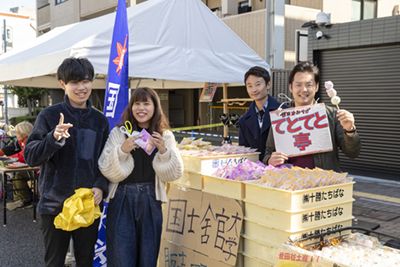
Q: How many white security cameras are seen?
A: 2